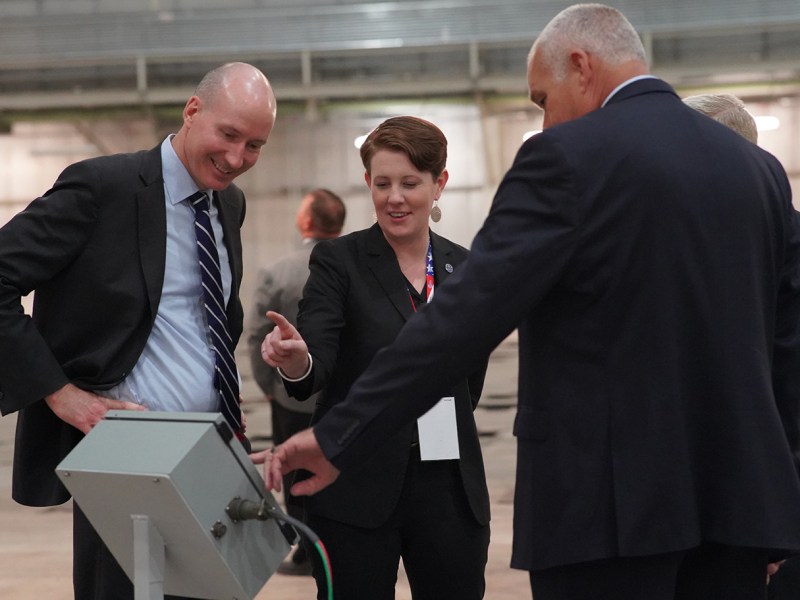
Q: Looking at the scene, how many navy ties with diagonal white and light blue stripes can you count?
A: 1